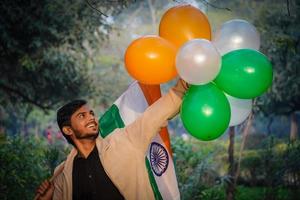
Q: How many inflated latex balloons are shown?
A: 7